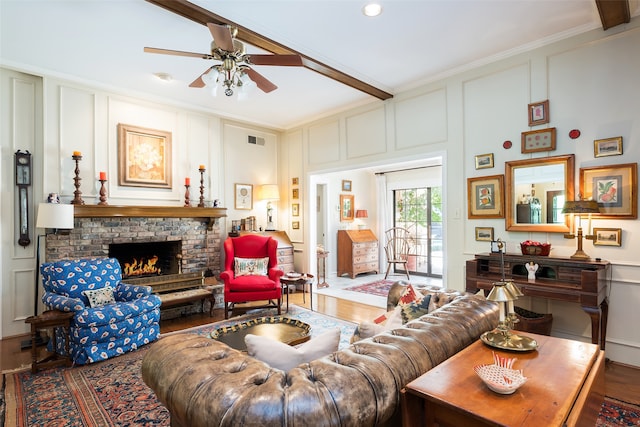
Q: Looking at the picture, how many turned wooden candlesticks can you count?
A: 4